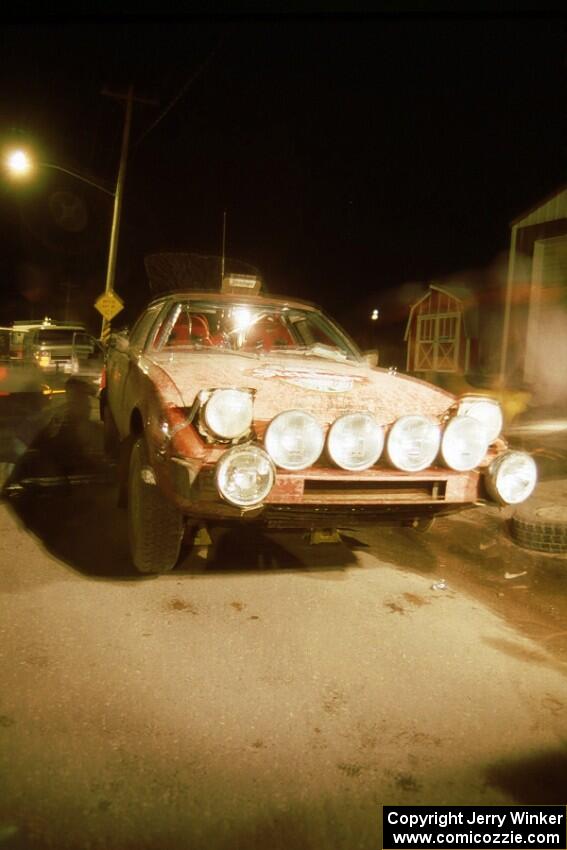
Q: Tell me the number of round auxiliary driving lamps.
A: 6